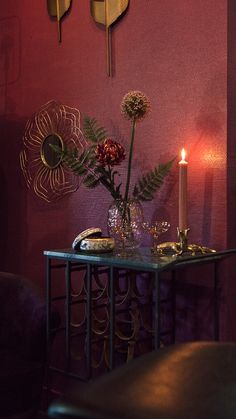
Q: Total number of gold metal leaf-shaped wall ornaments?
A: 2